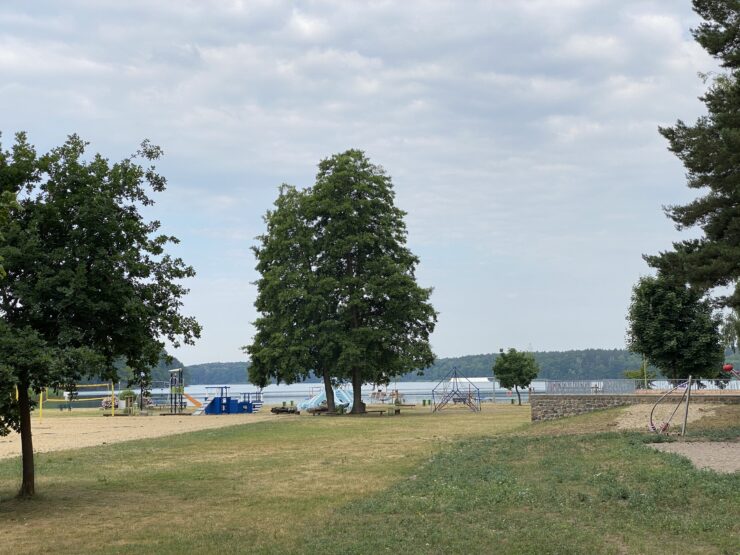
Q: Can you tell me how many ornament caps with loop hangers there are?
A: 0